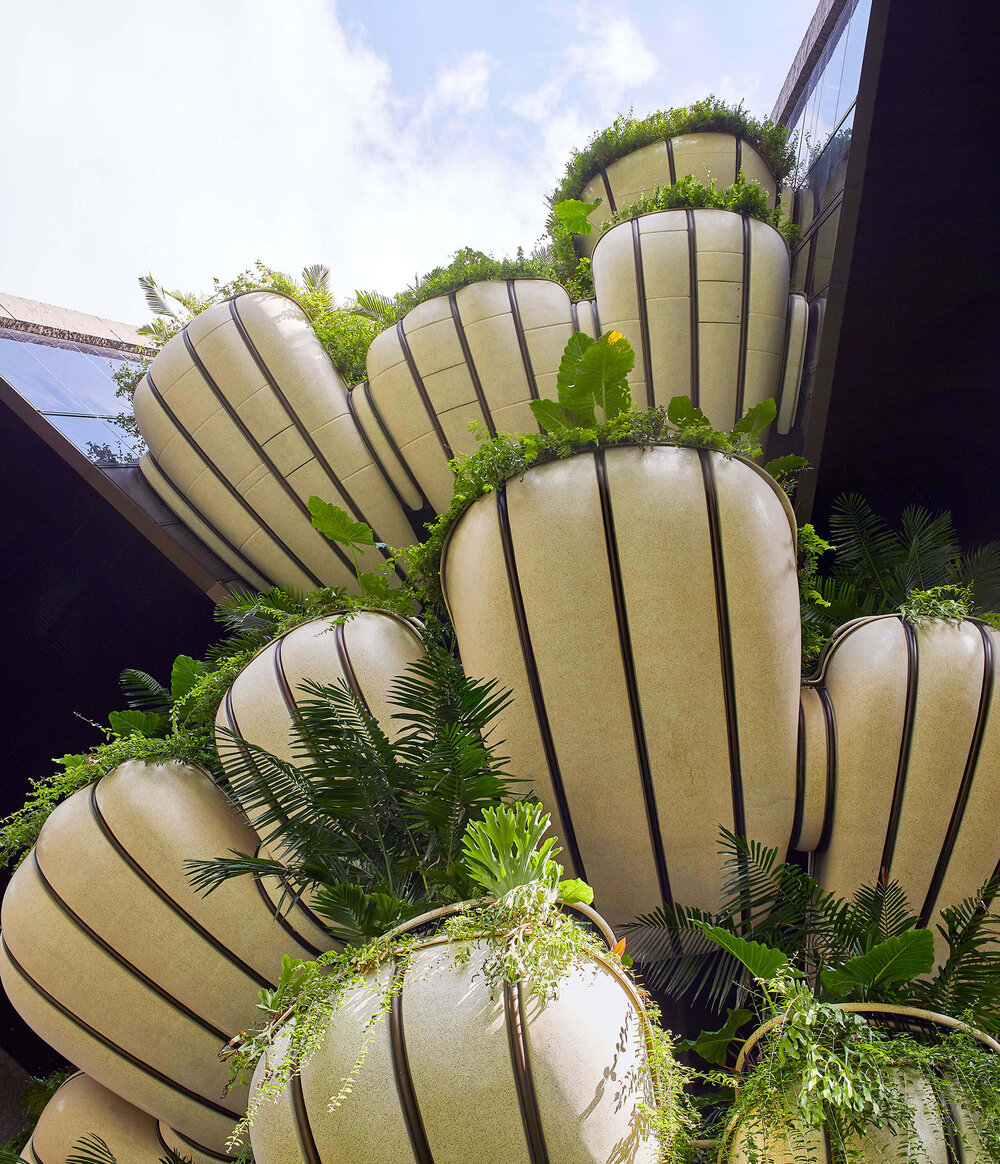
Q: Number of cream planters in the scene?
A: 11